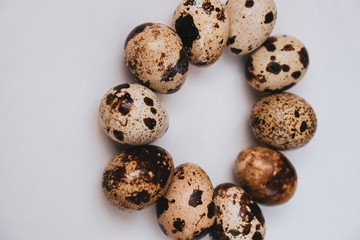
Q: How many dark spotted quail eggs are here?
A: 10